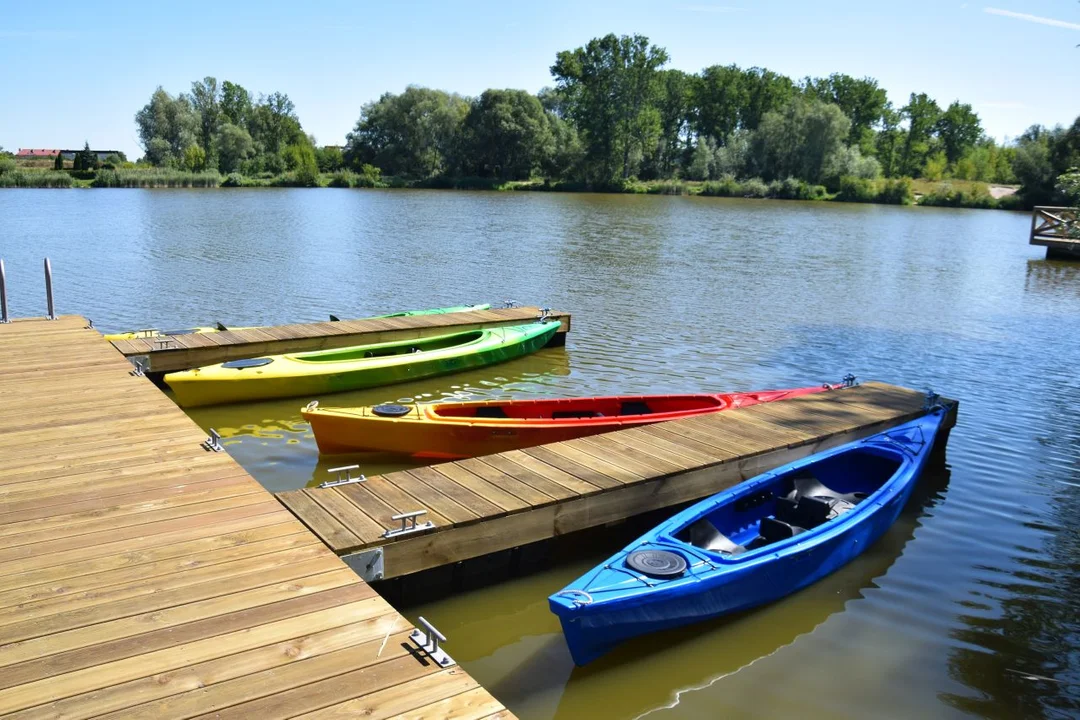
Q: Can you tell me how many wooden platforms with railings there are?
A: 1